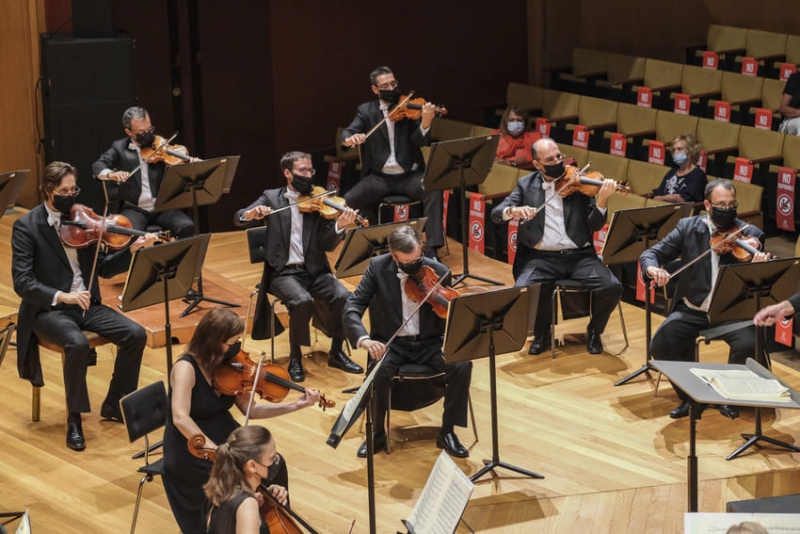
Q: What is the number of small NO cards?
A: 13